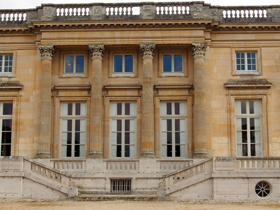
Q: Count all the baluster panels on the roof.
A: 5